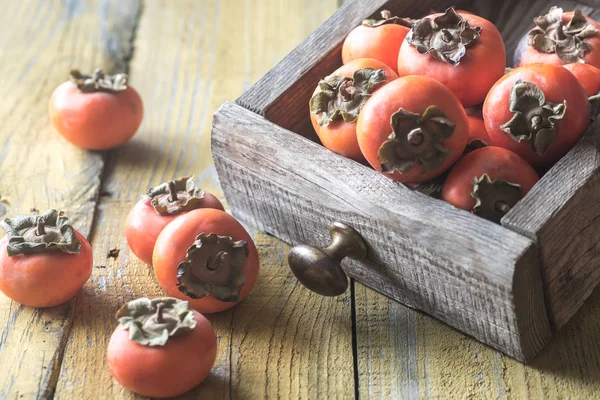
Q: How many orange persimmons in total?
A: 14